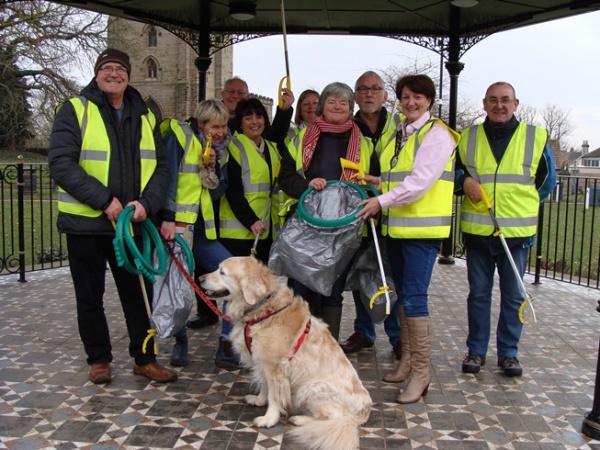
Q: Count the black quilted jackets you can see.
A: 1